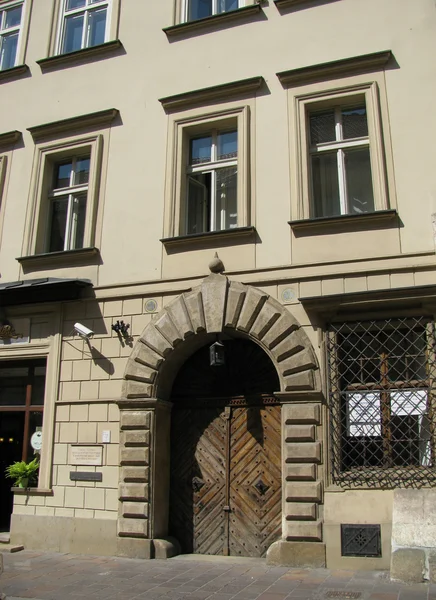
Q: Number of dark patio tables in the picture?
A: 0